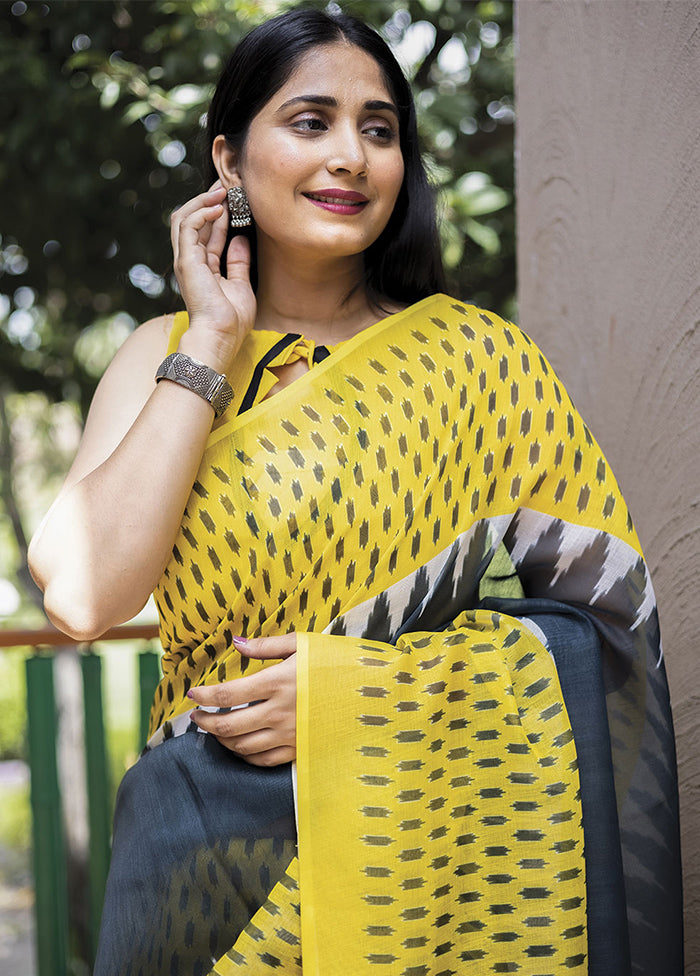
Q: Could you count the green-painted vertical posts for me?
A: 3